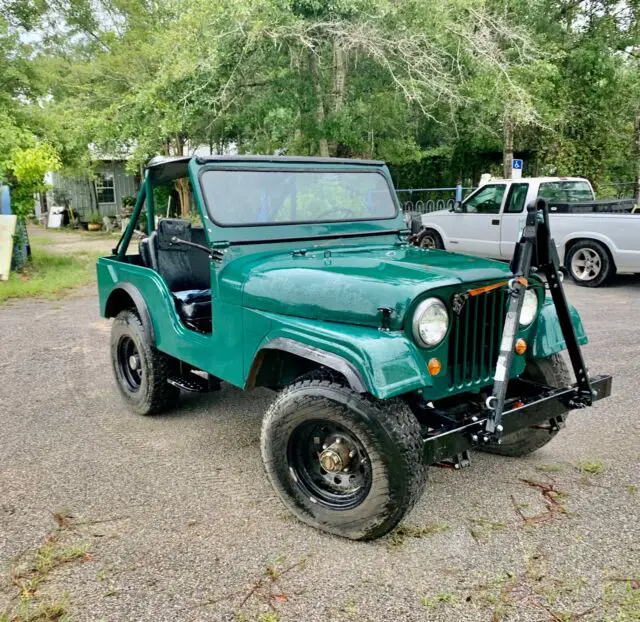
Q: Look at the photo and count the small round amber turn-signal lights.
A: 2